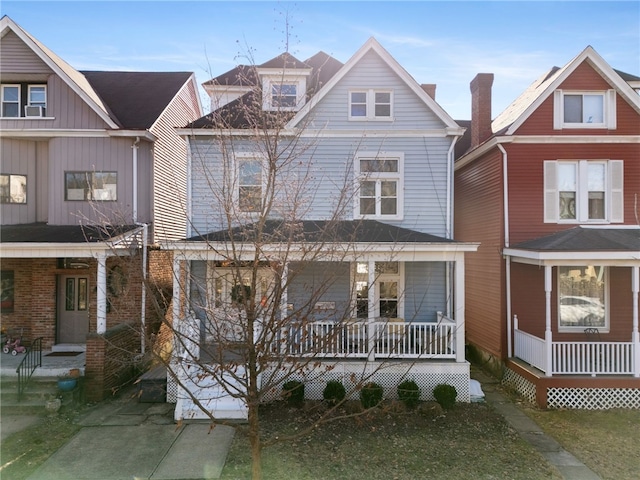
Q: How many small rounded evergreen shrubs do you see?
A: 5